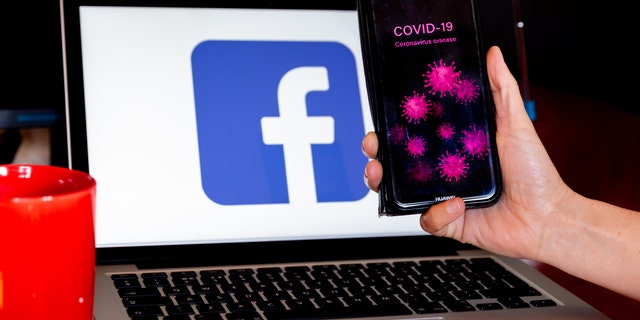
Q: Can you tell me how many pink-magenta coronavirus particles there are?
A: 10